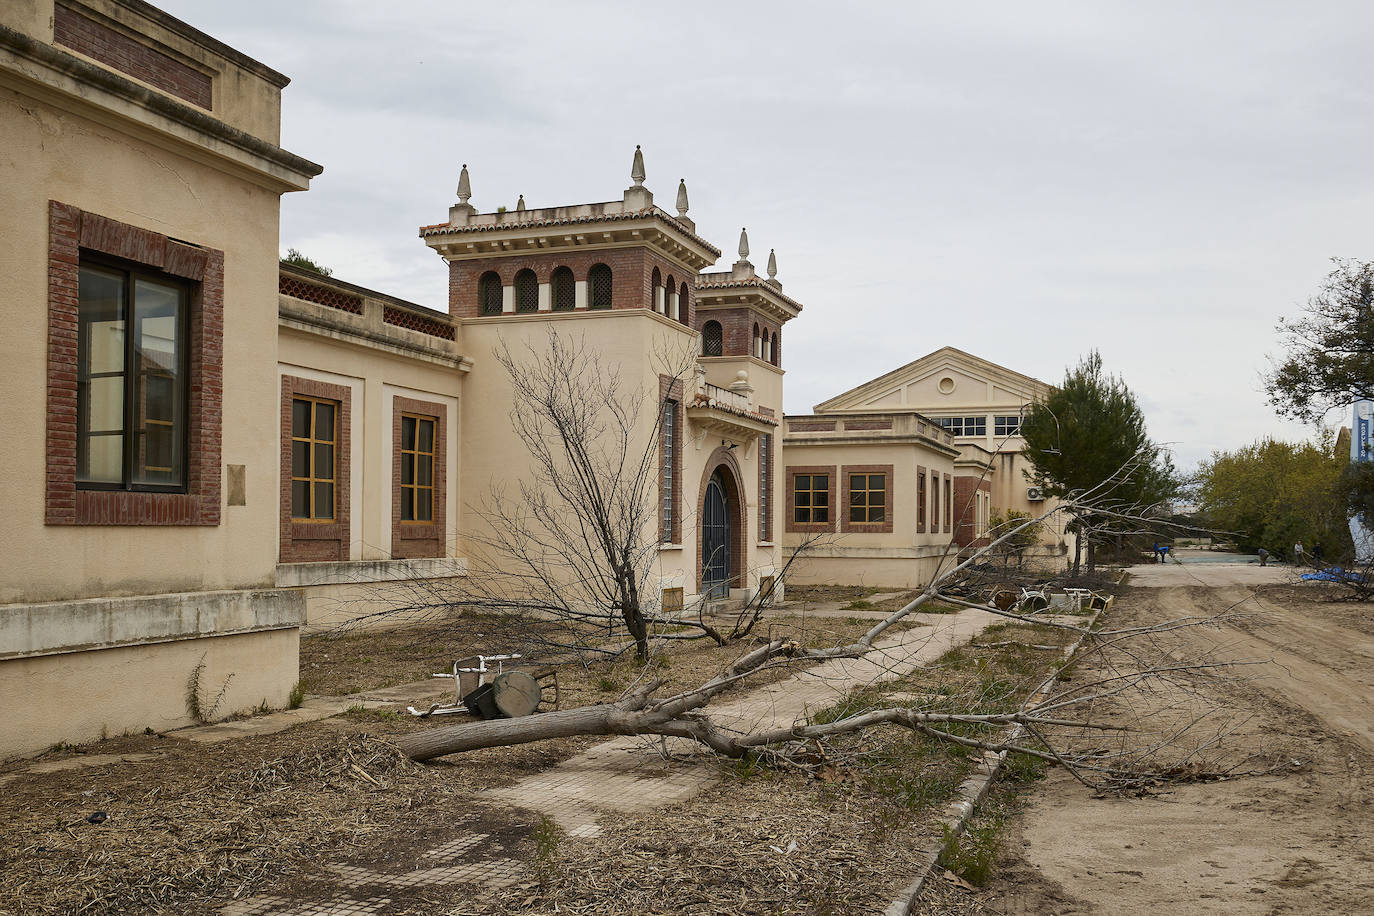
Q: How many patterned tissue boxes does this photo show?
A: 0